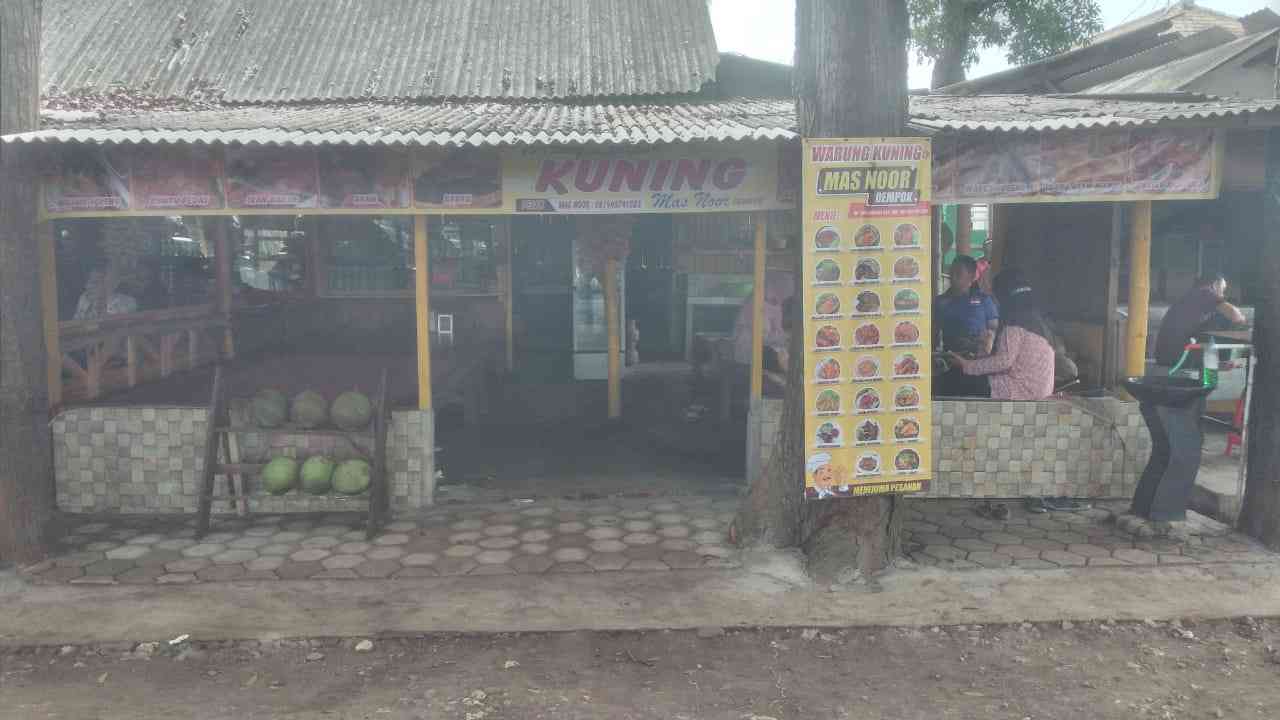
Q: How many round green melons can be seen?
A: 6